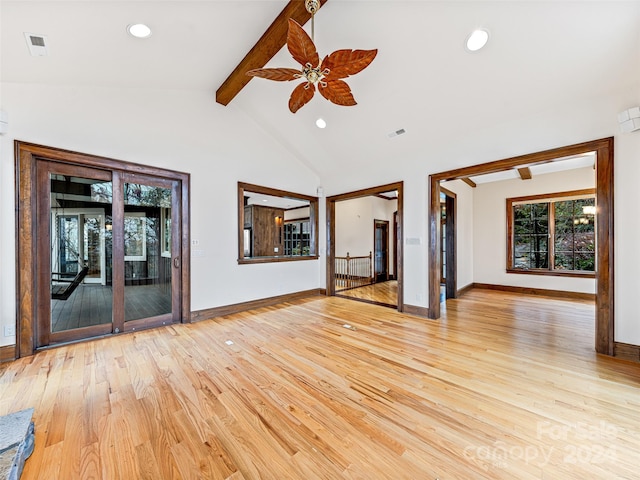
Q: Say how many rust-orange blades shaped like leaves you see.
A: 5